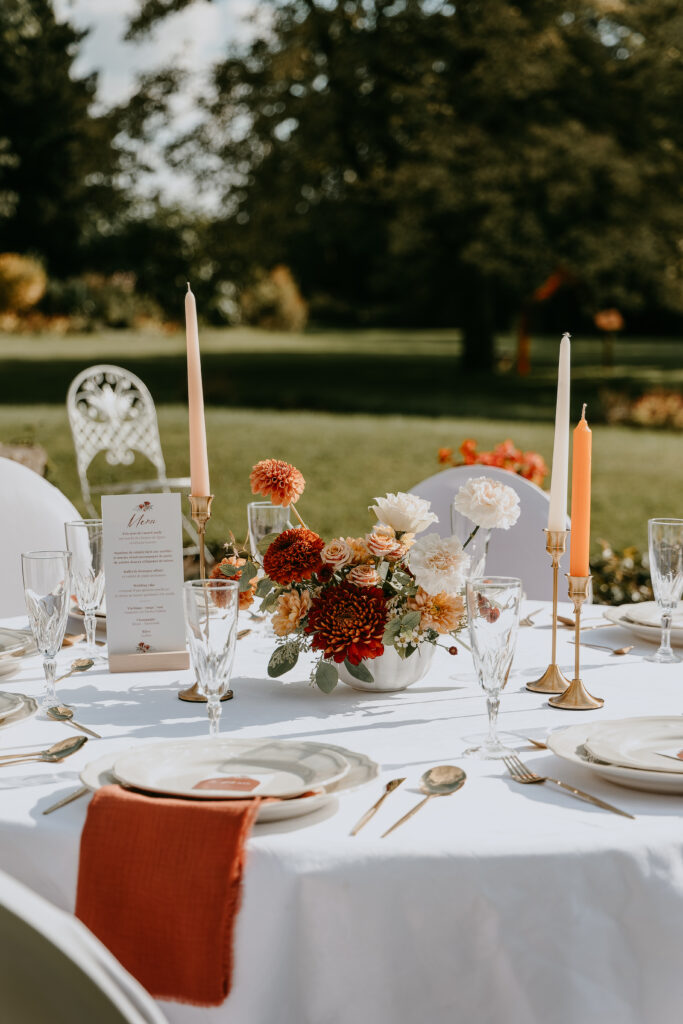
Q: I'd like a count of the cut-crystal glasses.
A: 7